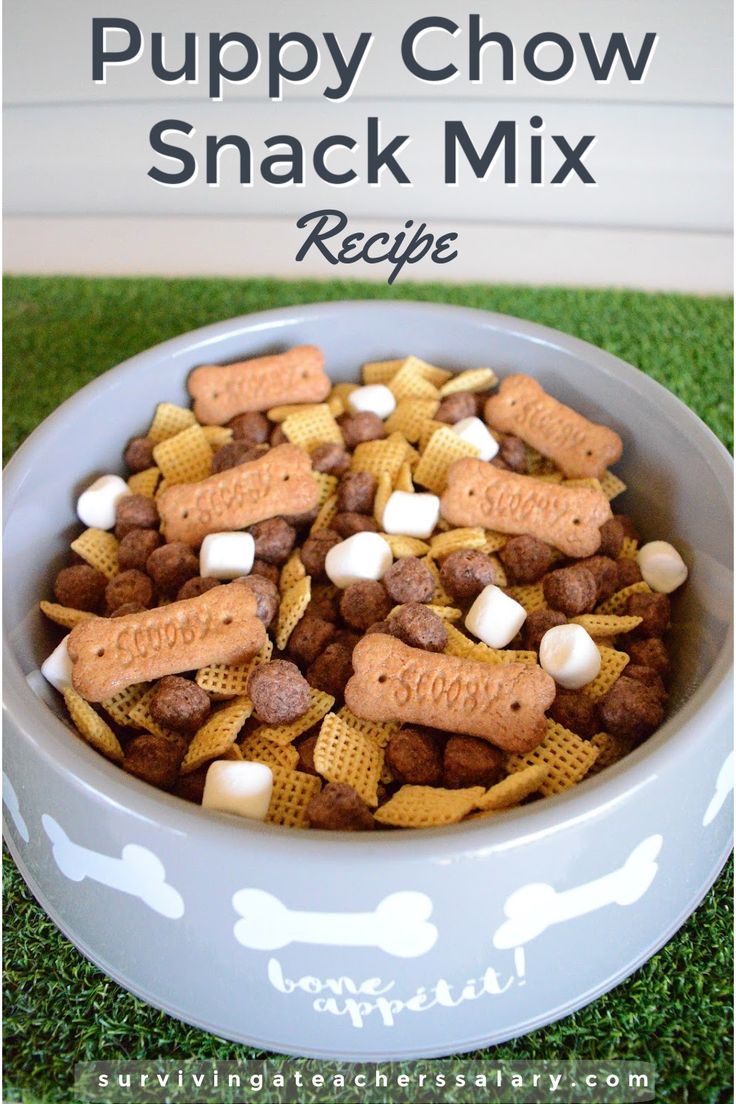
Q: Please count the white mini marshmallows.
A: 11